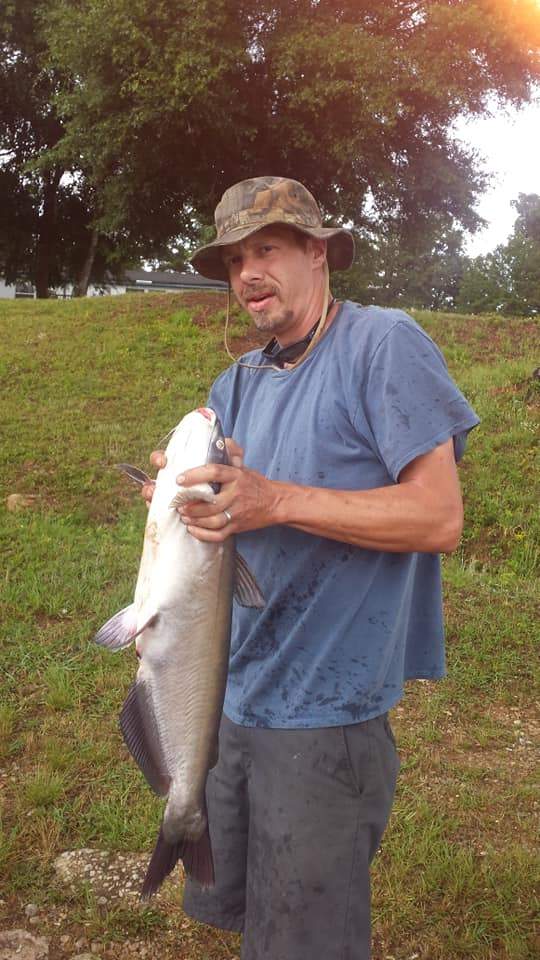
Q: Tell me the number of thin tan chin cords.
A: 1